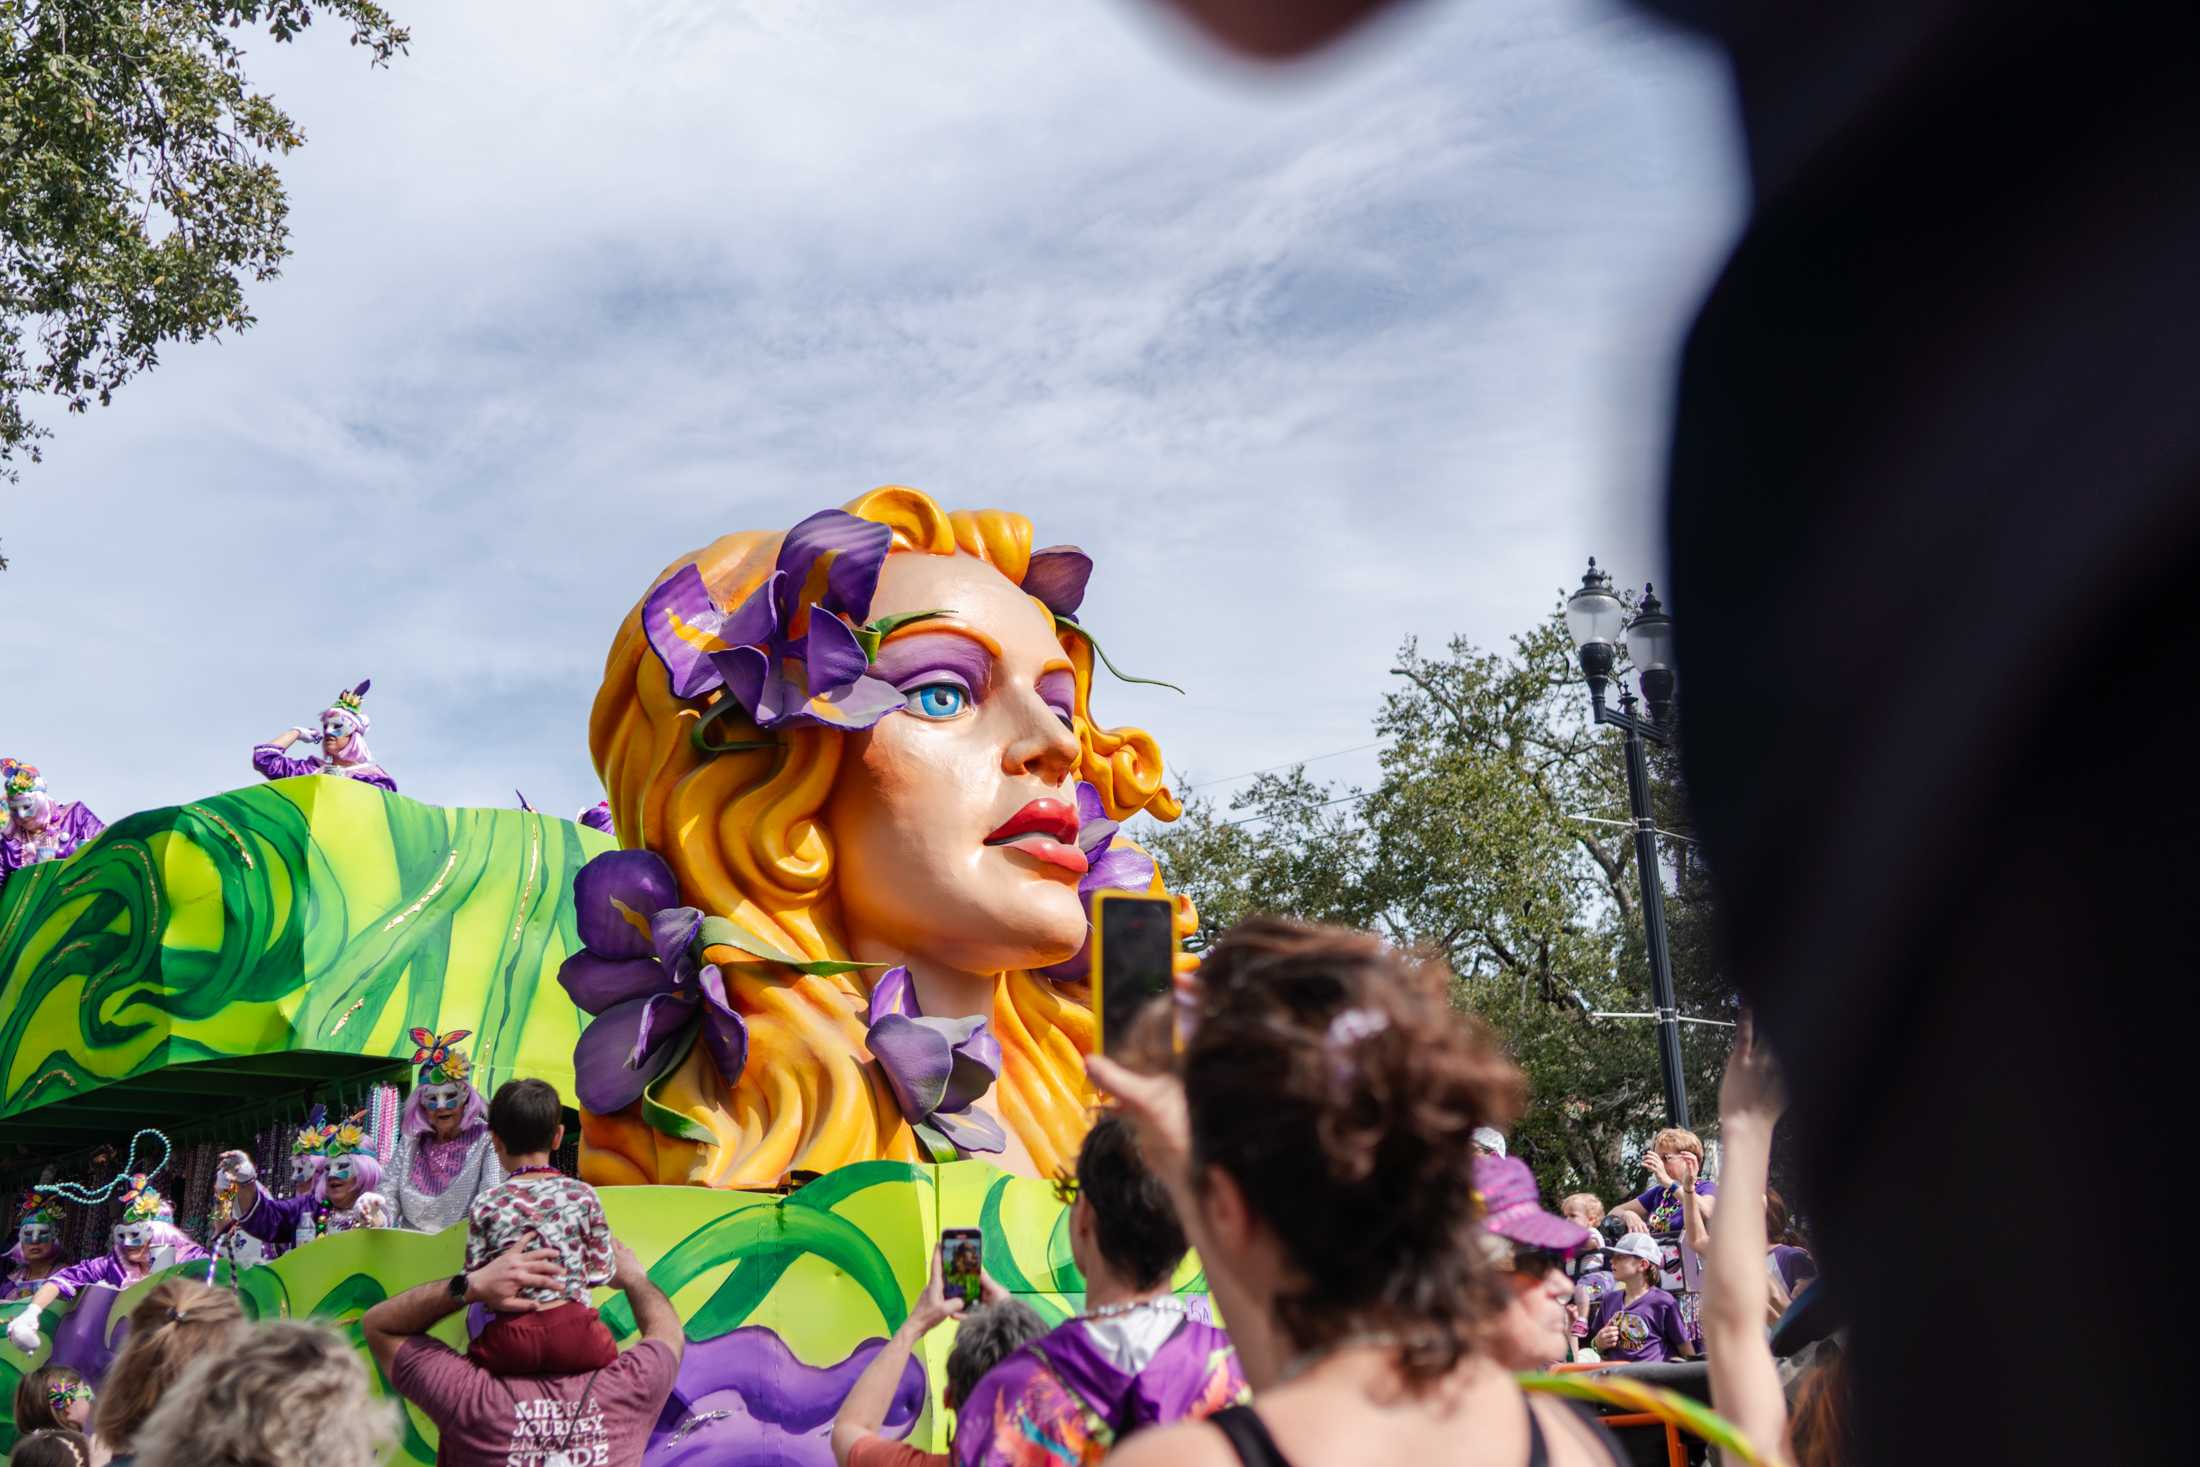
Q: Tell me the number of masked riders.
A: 7